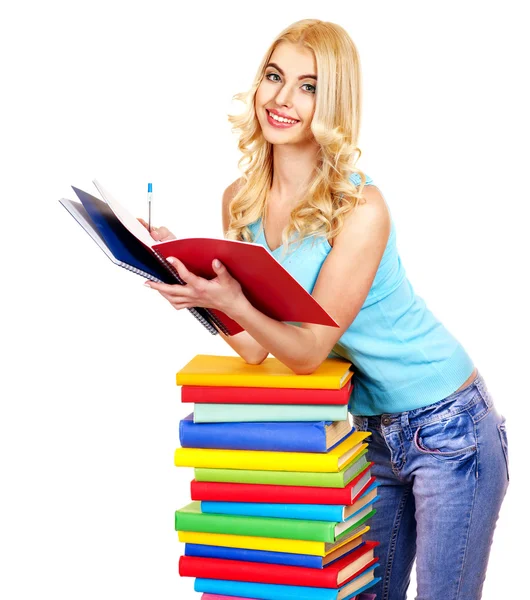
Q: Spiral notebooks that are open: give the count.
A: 2